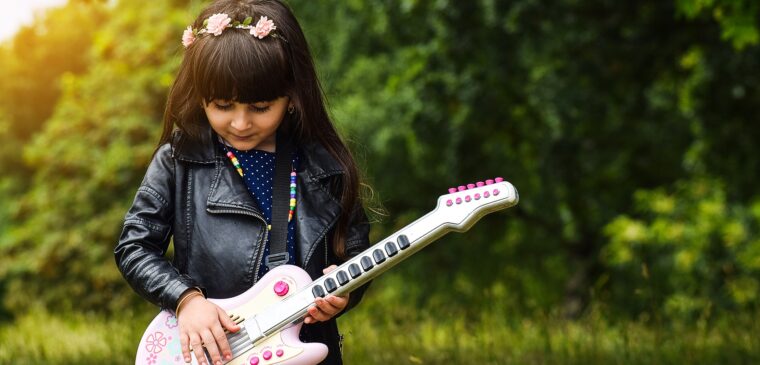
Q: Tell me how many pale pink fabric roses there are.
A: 3